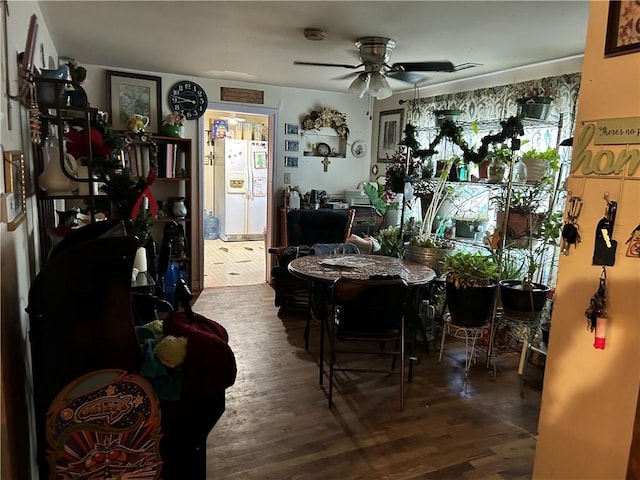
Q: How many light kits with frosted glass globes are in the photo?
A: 1